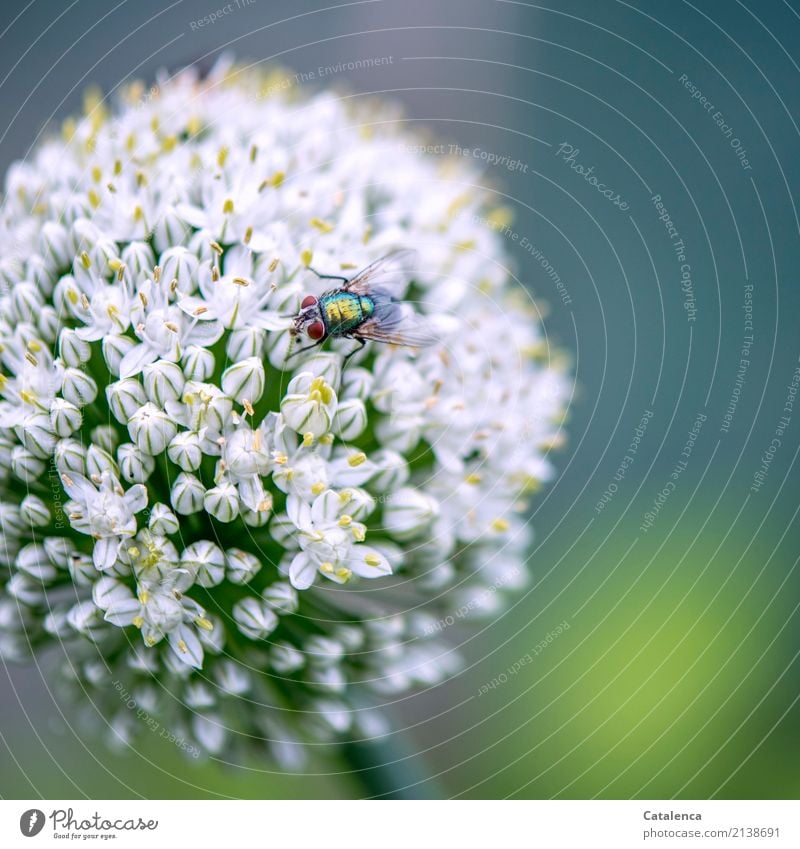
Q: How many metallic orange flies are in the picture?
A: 0